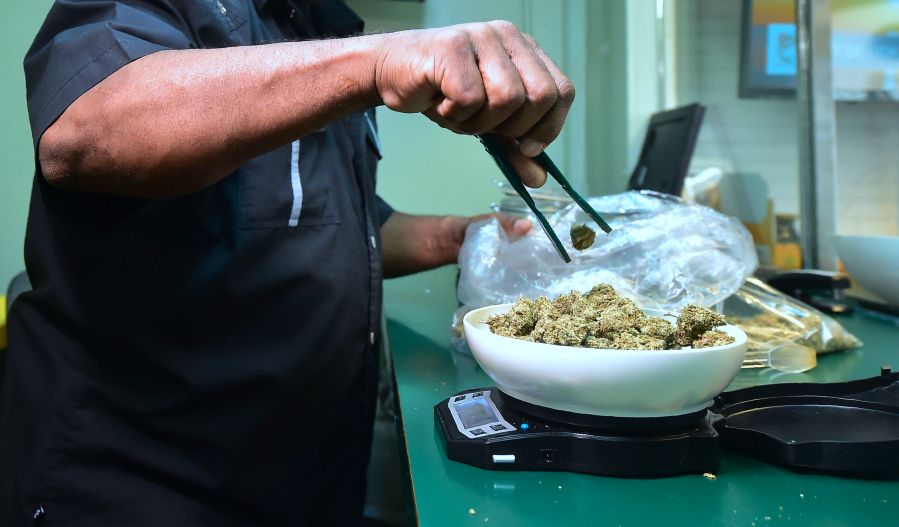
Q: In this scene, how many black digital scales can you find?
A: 1